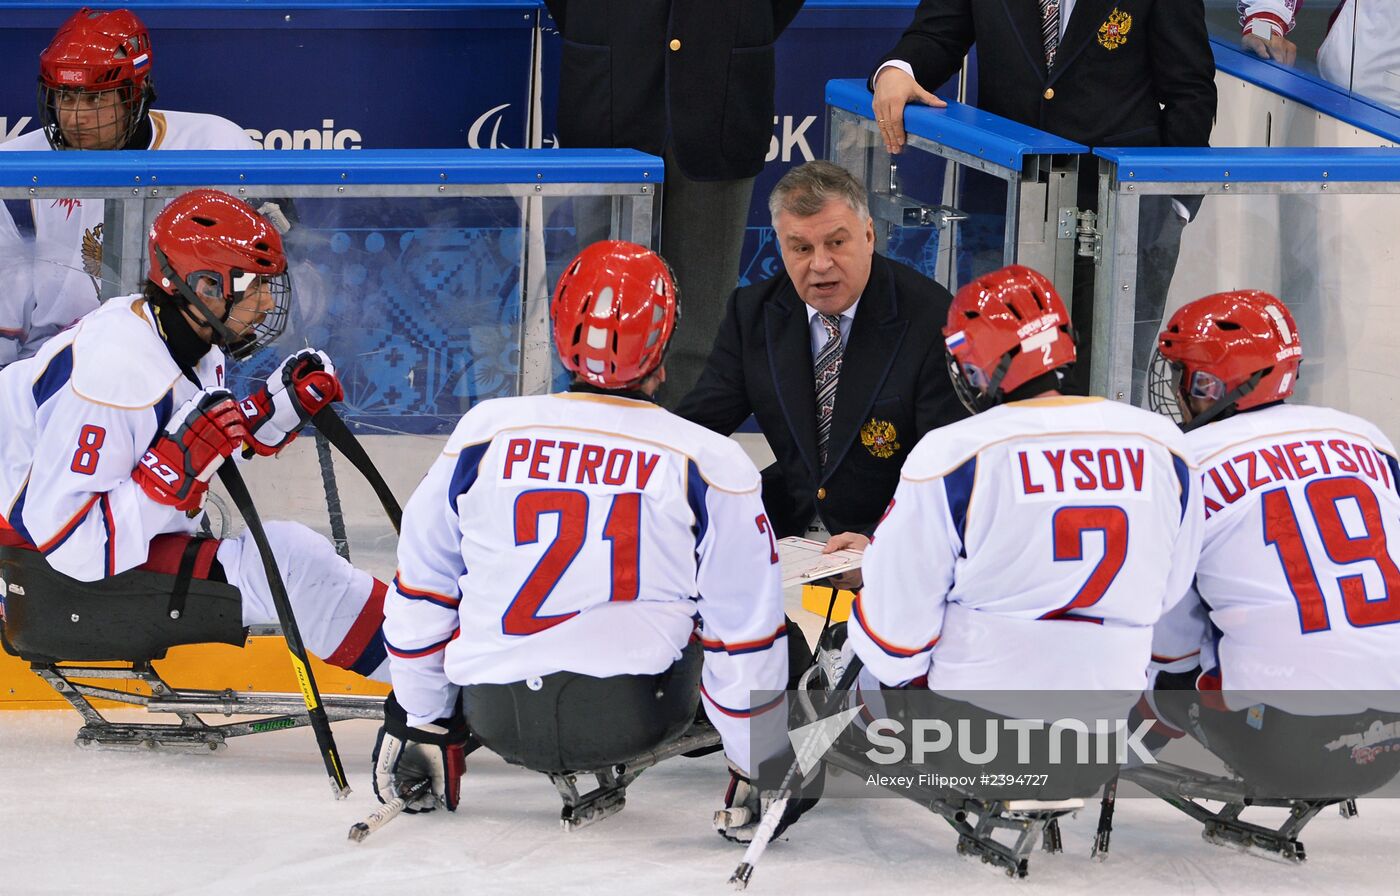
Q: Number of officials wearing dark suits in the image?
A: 3